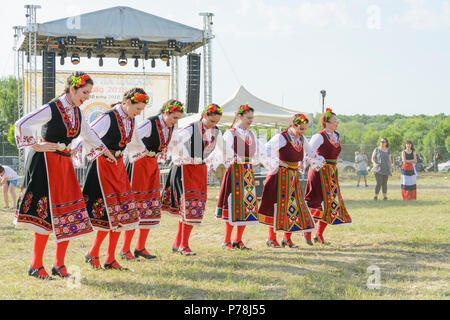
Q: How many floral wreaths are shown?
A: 7